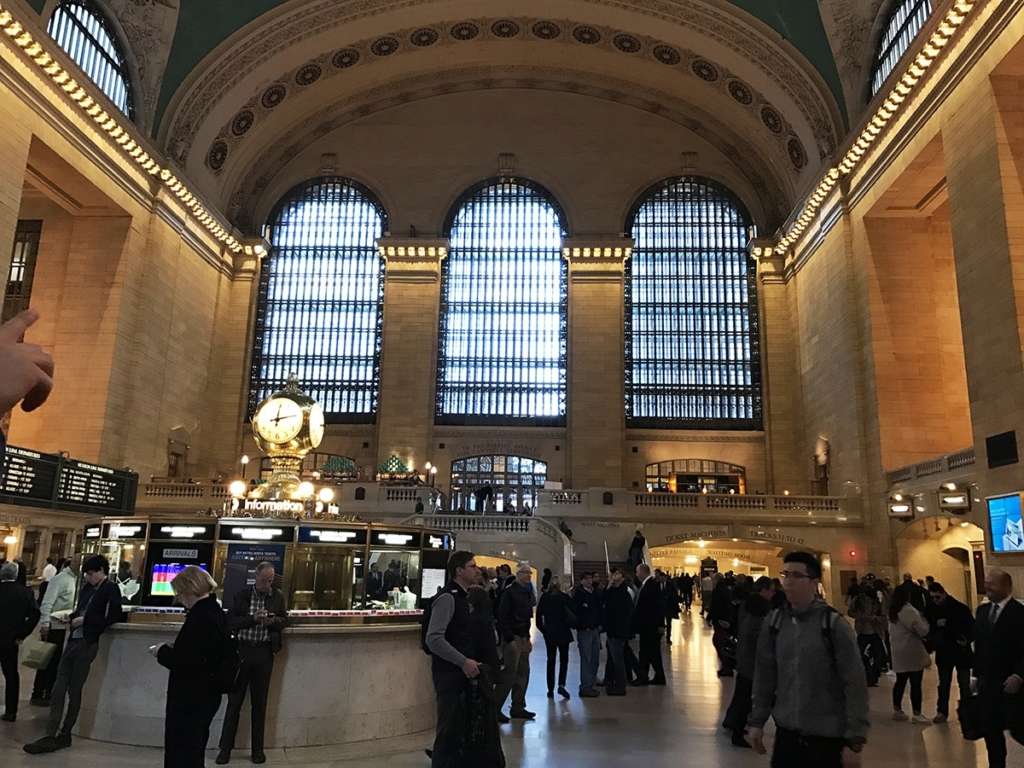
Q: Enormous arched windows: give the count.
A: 3